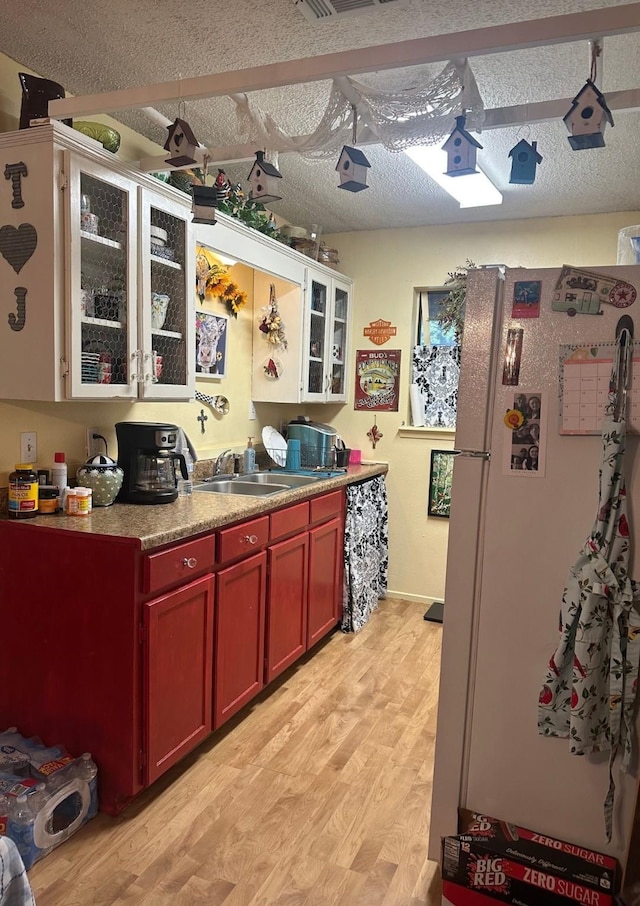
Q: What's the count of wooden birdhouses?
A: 7